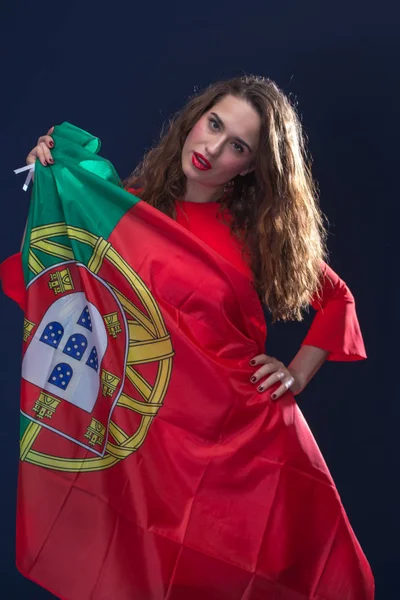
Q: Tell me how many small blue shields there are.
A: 5